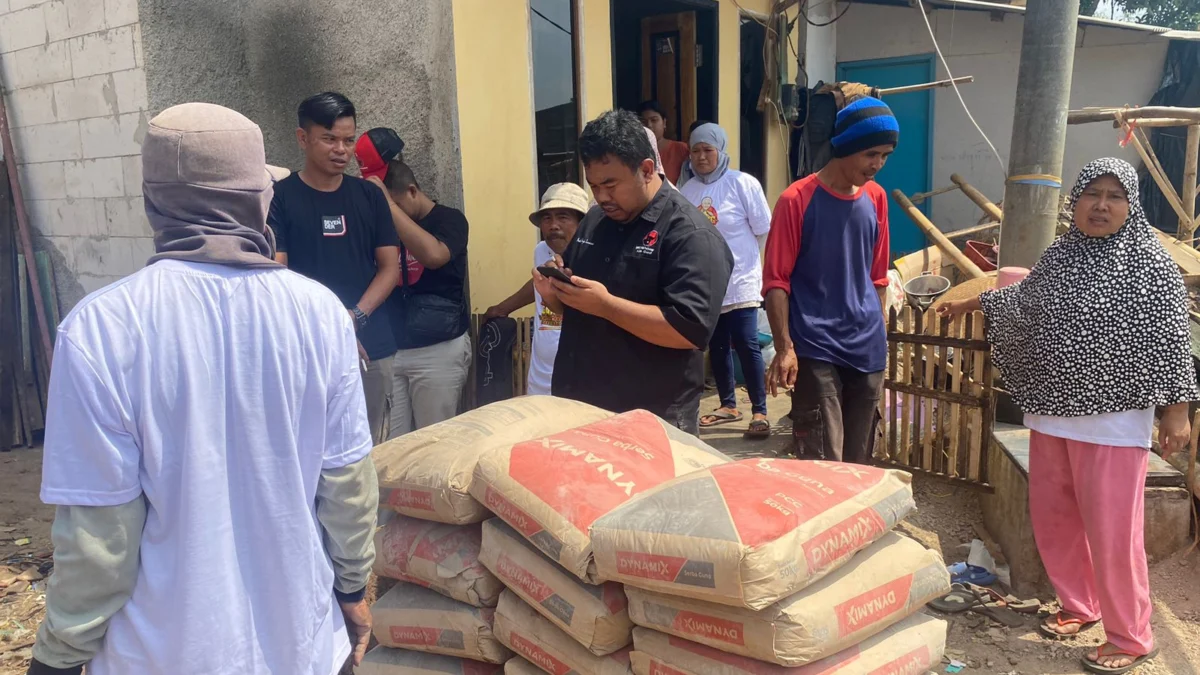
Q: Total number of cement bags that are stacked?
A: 11